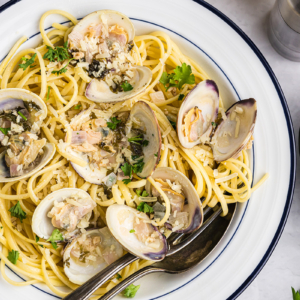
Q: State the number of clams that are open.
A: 6